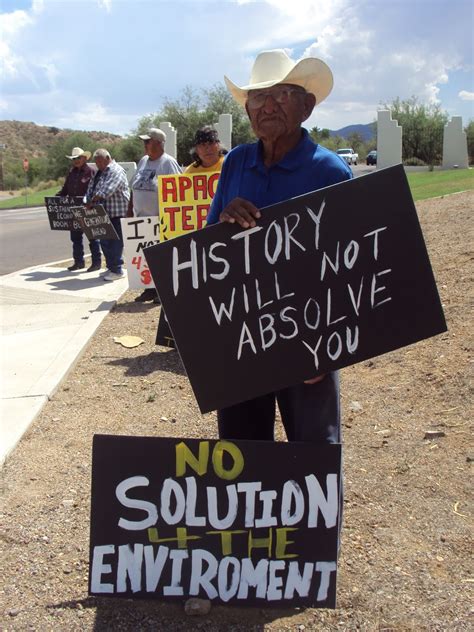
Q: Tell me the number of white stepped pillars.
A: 4